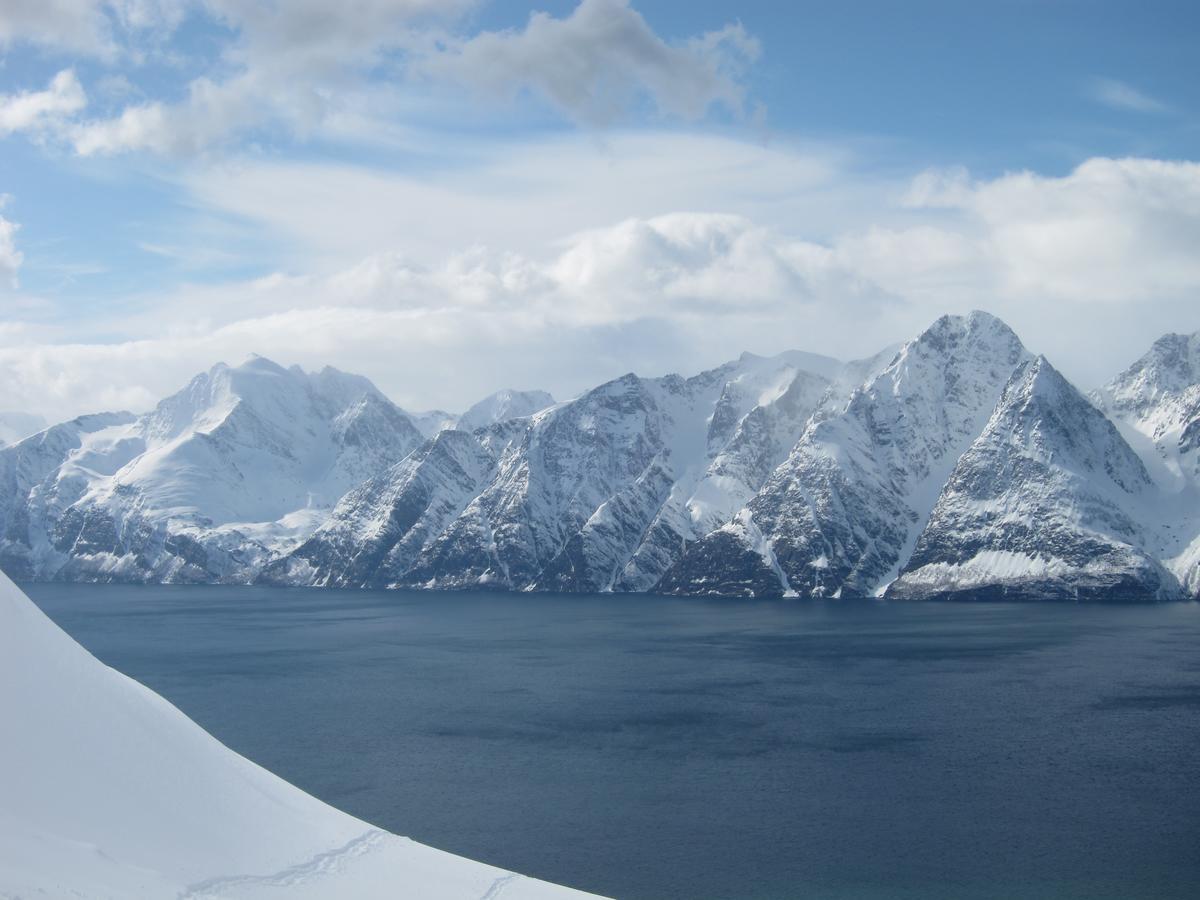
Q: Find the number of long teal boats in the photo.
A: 0